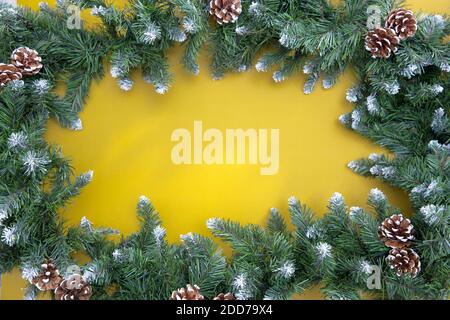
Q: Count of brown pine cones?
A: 11